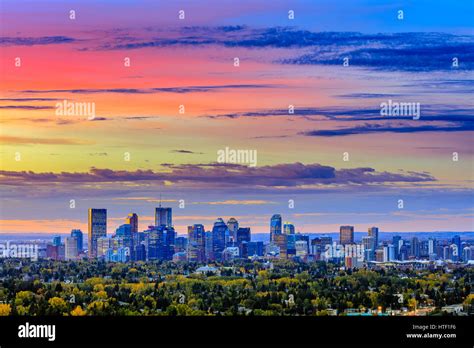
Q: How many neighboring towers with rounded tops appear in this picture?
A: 2